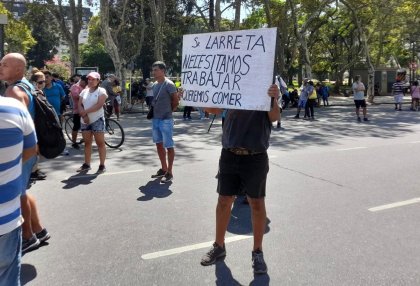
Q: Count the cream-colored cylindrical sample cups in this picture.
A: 0